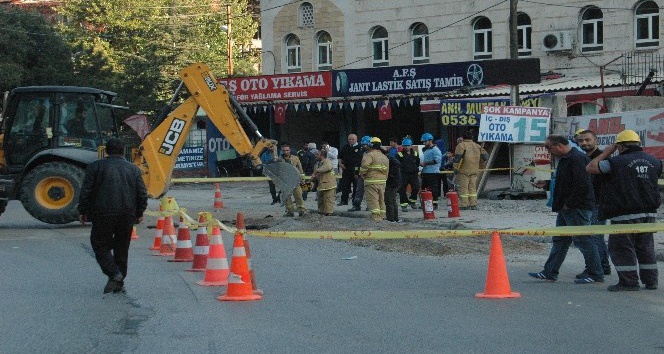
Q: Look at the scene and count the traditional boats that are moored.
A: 0